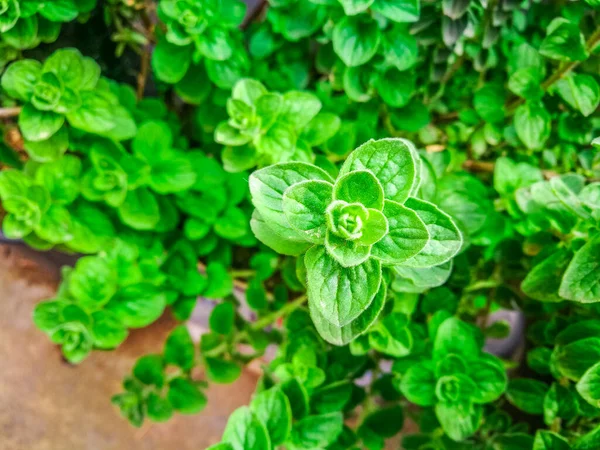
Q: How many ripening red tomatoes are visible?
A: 0